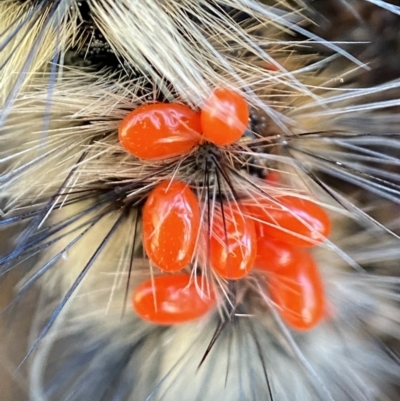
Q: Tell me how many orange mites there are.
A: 8